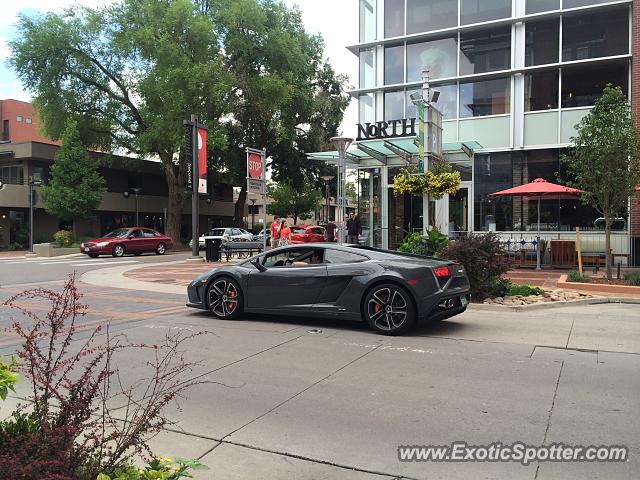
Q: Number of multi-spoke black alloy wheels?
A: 2